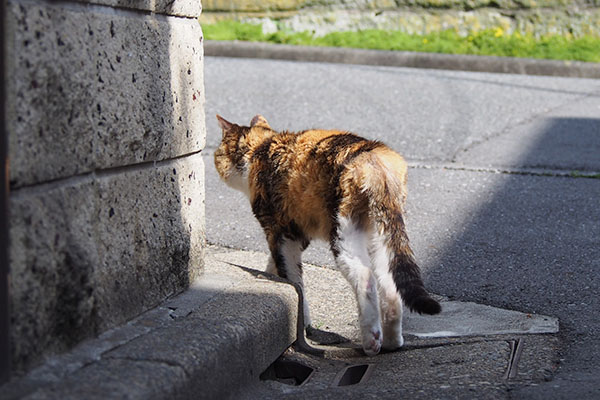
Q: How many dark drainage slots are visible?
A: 2